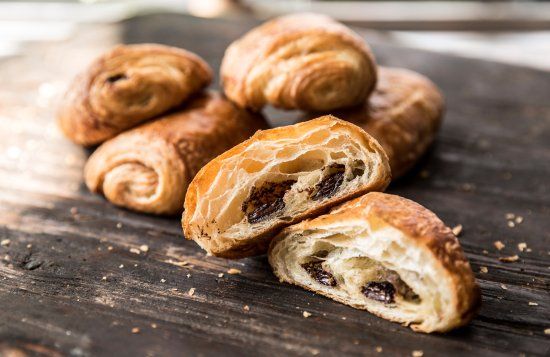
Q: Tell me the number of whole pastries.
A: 4